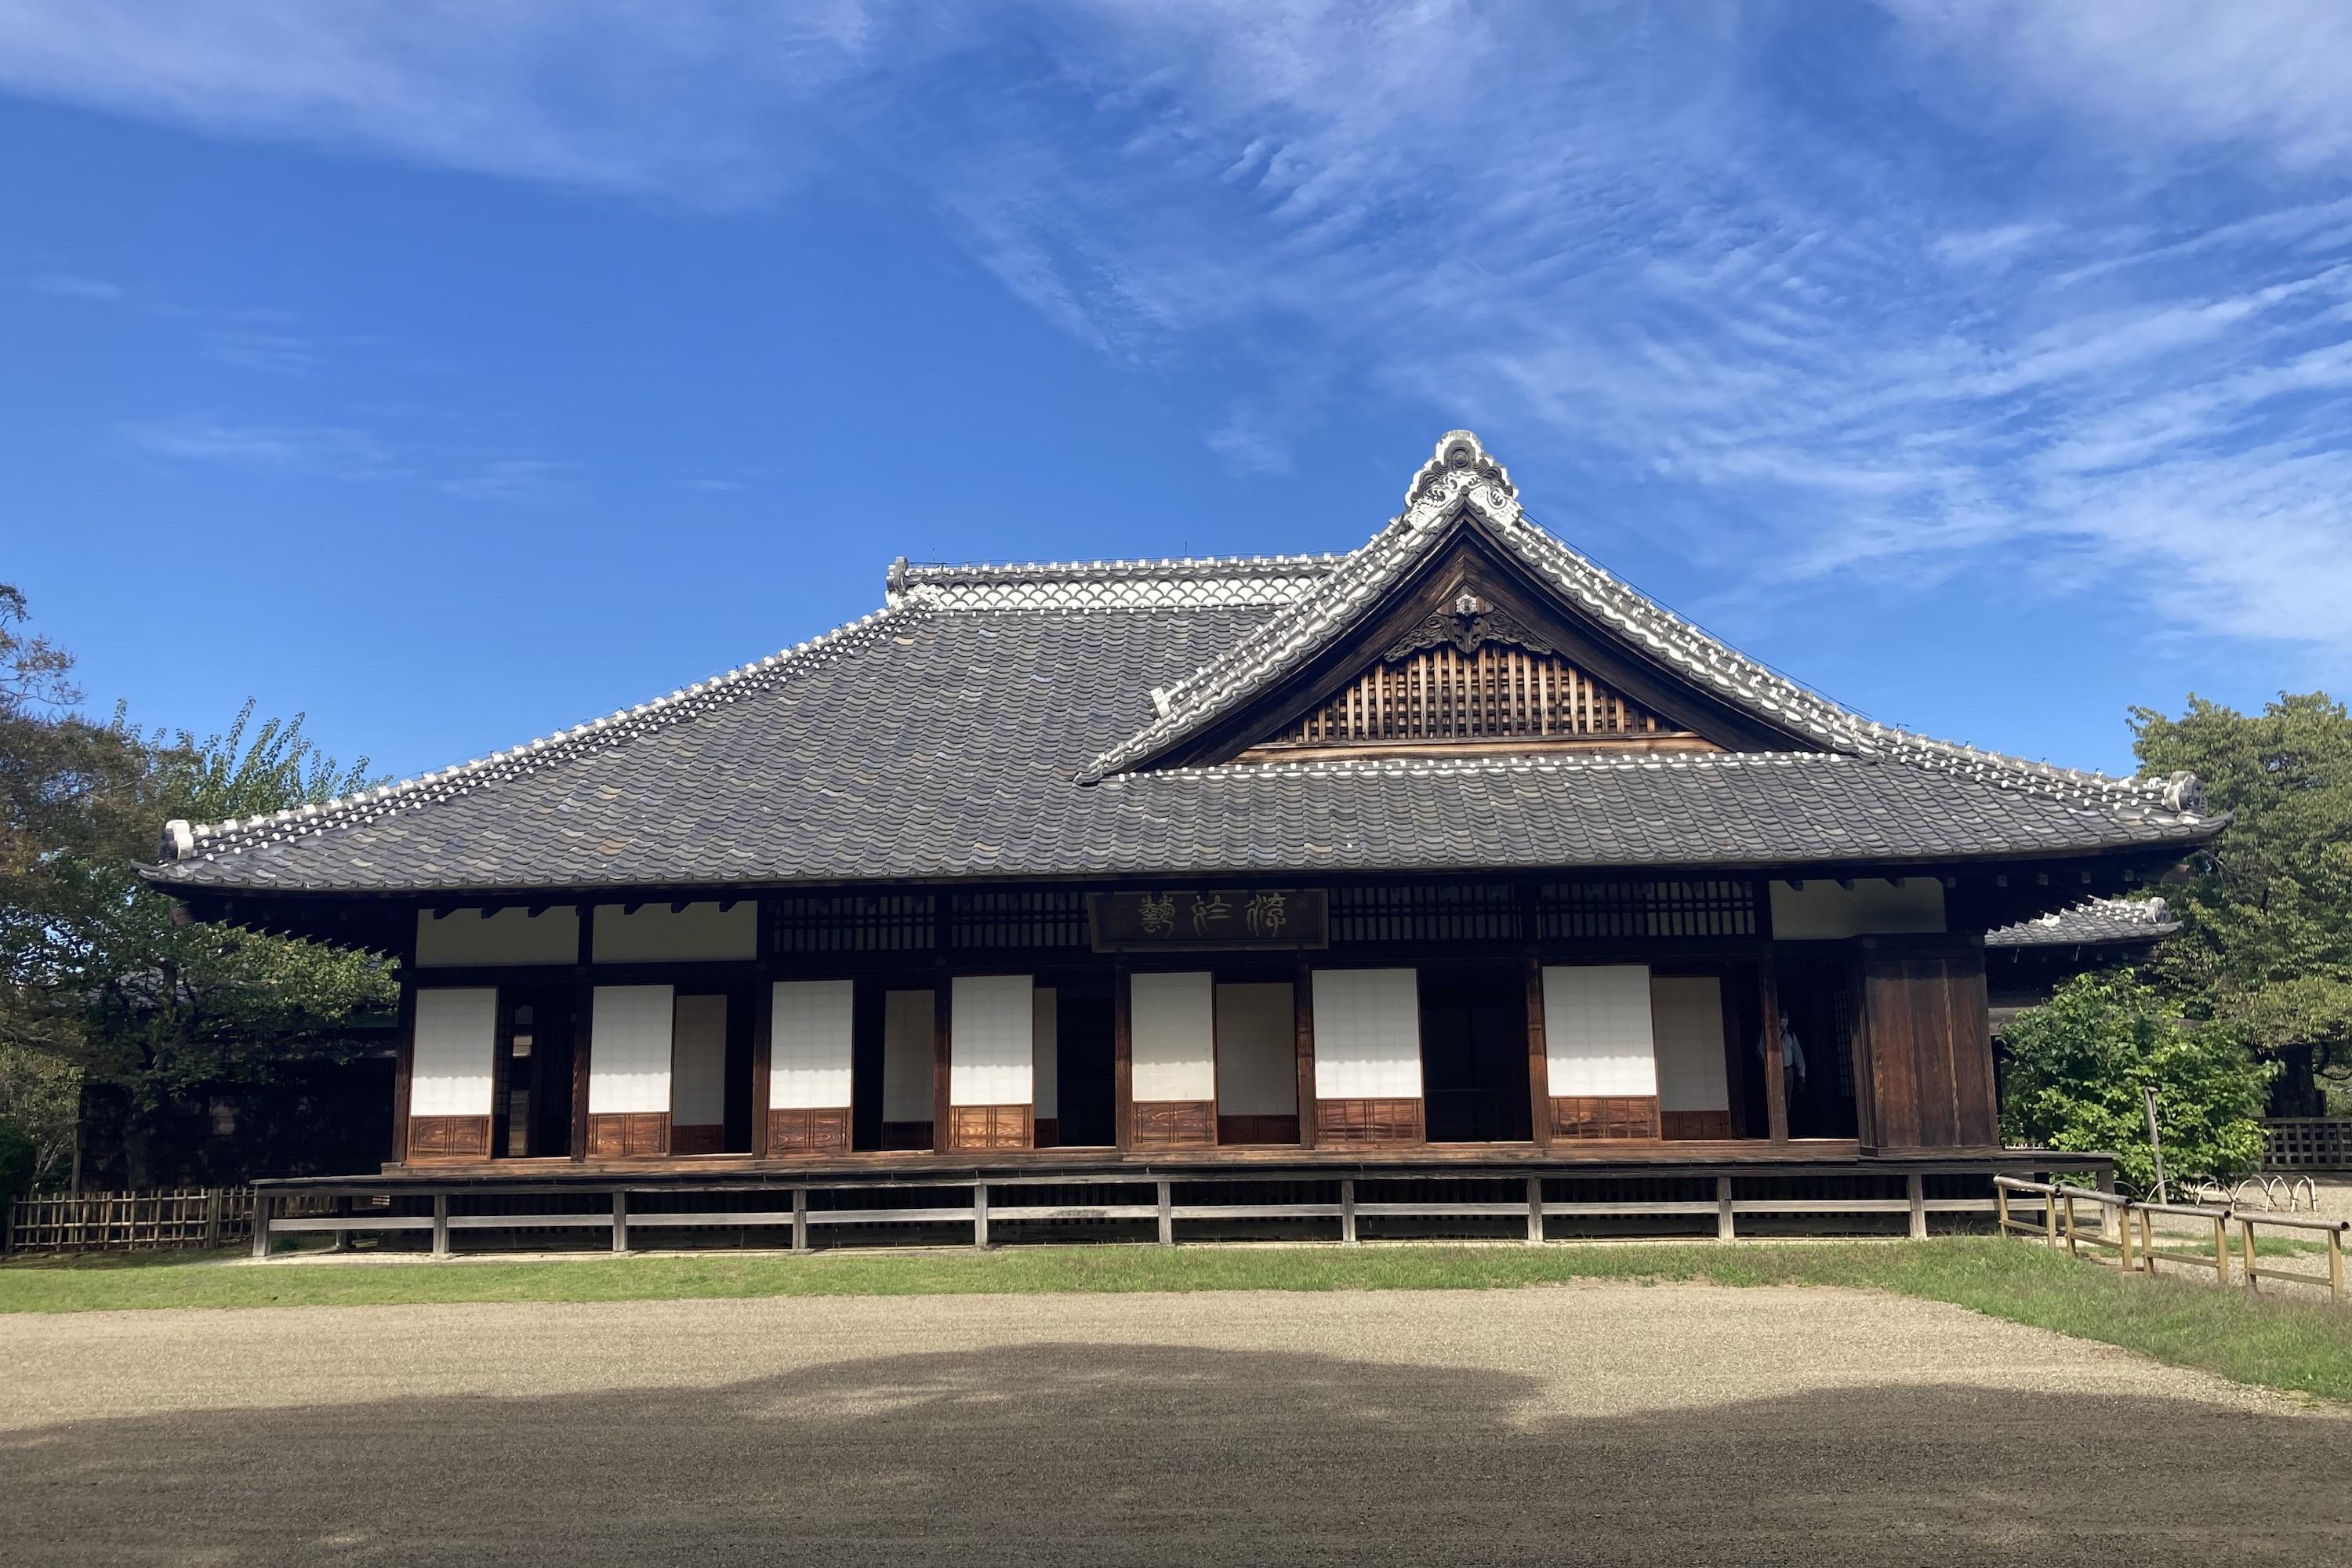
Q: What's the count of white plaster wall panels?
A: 3